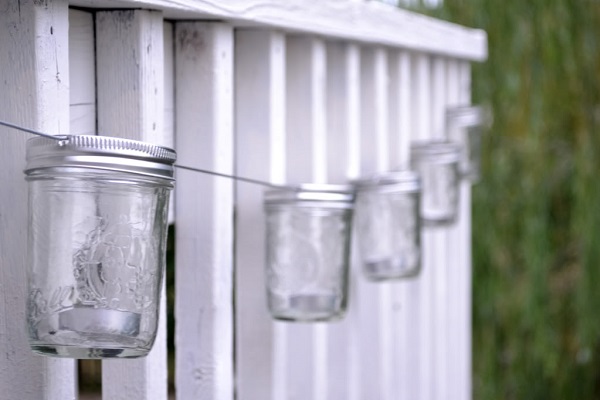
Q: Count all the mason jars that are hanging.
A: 5